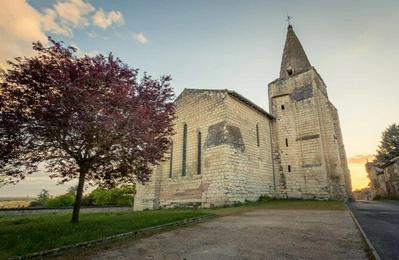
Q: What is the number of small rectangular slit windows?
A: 3